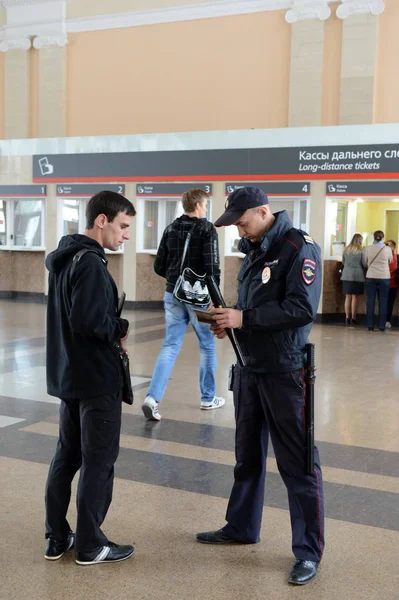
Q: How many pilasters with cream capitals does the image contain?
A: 4